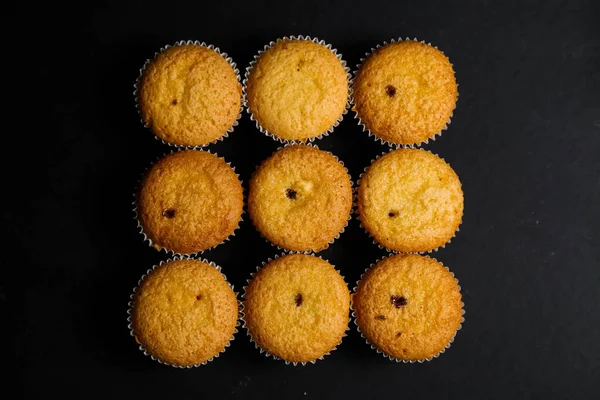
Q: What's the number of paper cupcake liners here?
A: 9